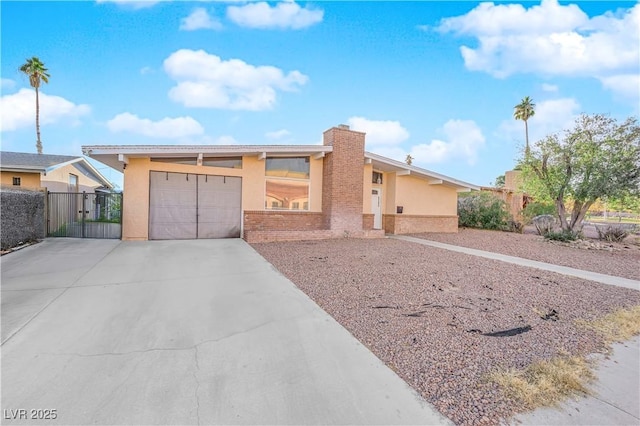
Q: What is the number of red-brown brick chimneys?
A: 1